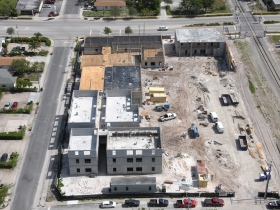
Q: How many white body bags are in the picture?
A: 0